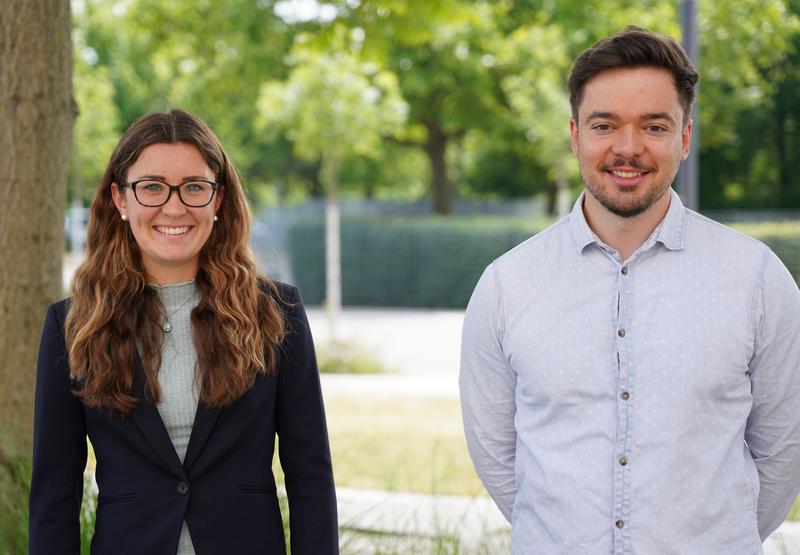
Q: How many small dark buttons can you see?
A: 6